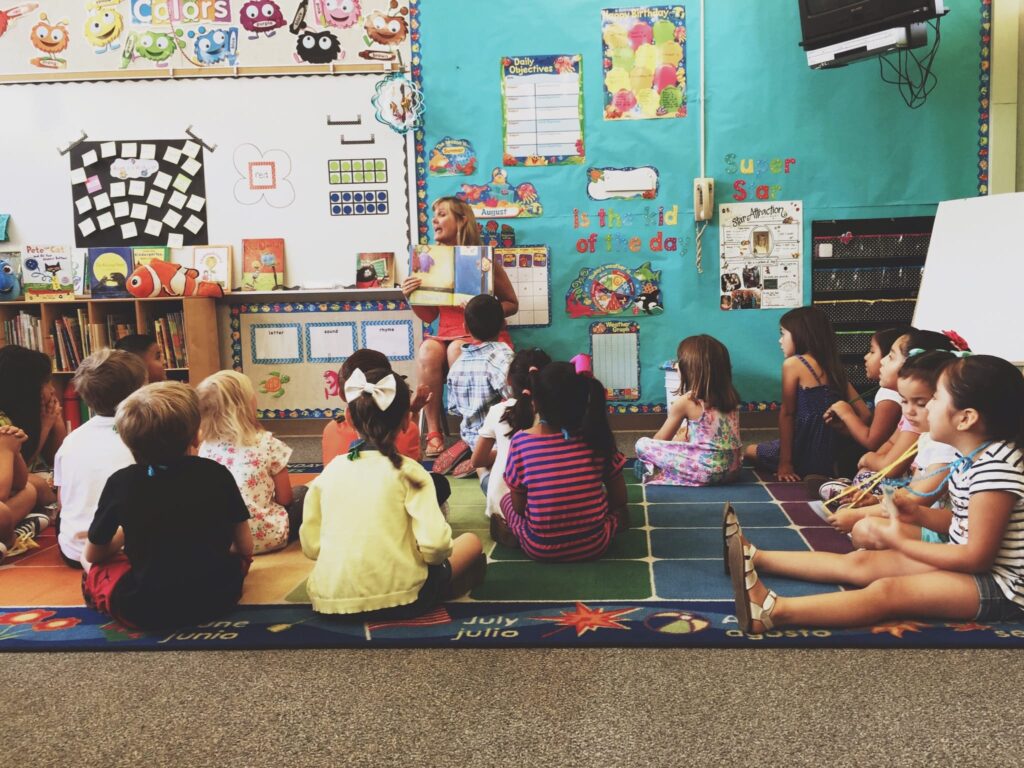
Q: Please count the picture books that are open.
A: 1